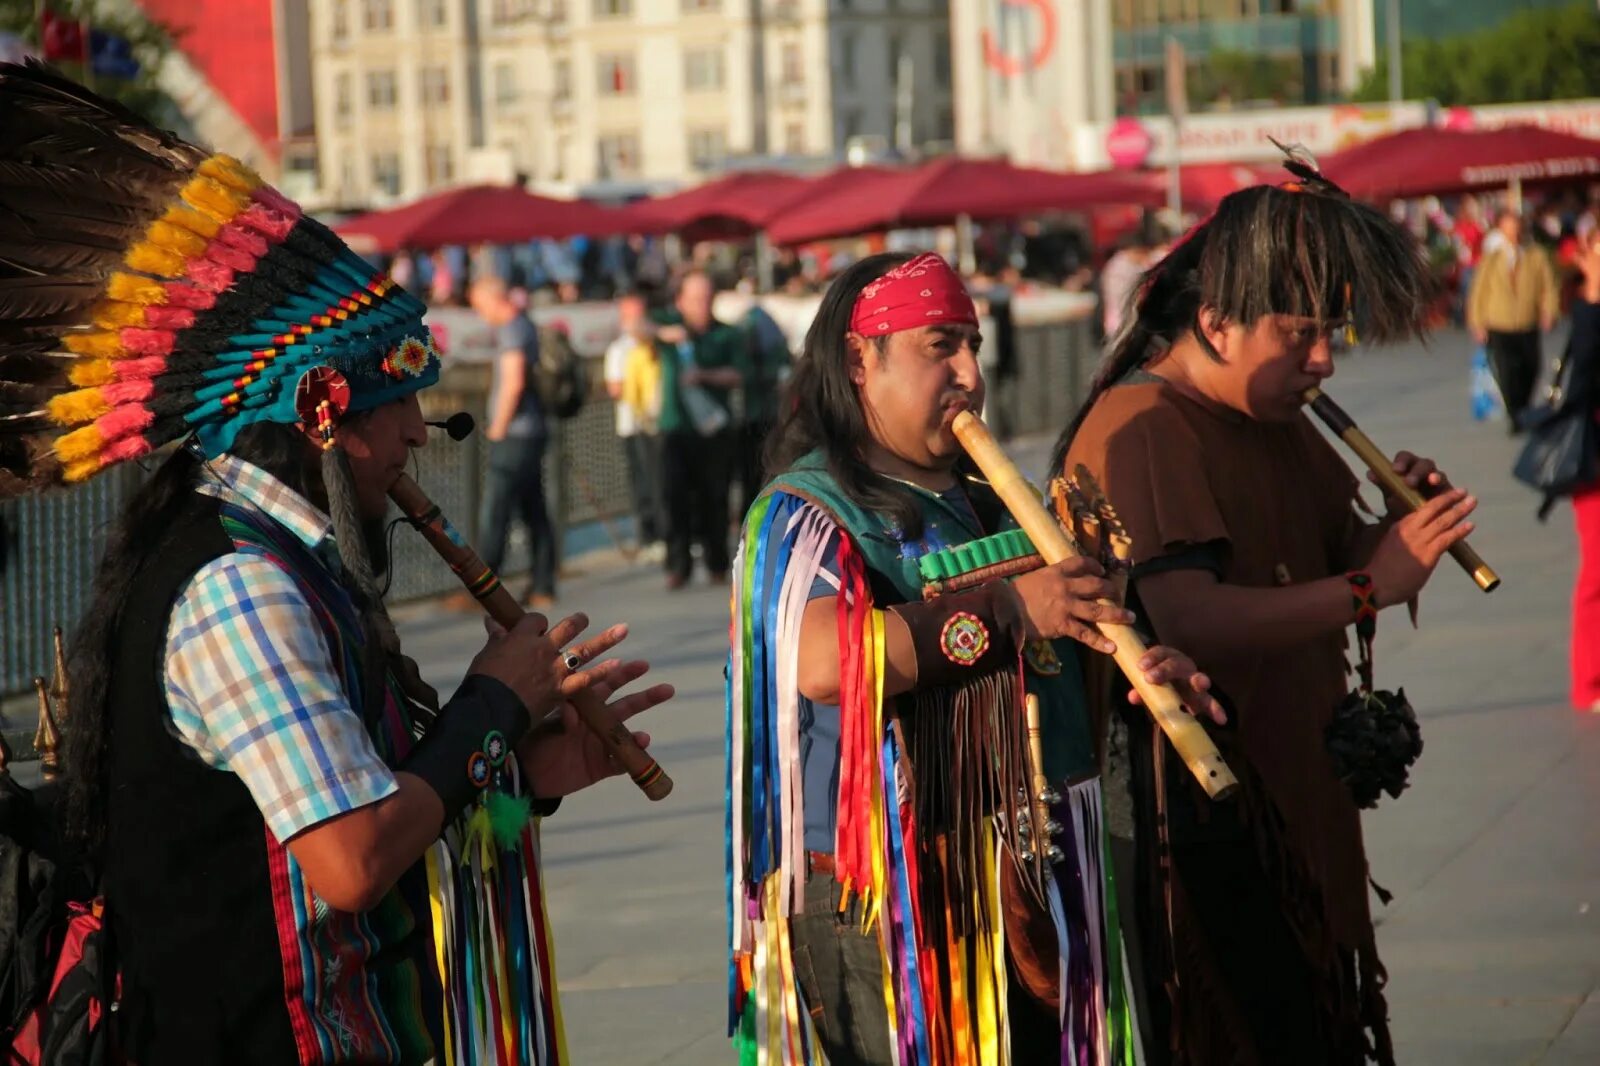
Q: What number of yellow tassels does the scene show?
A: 12